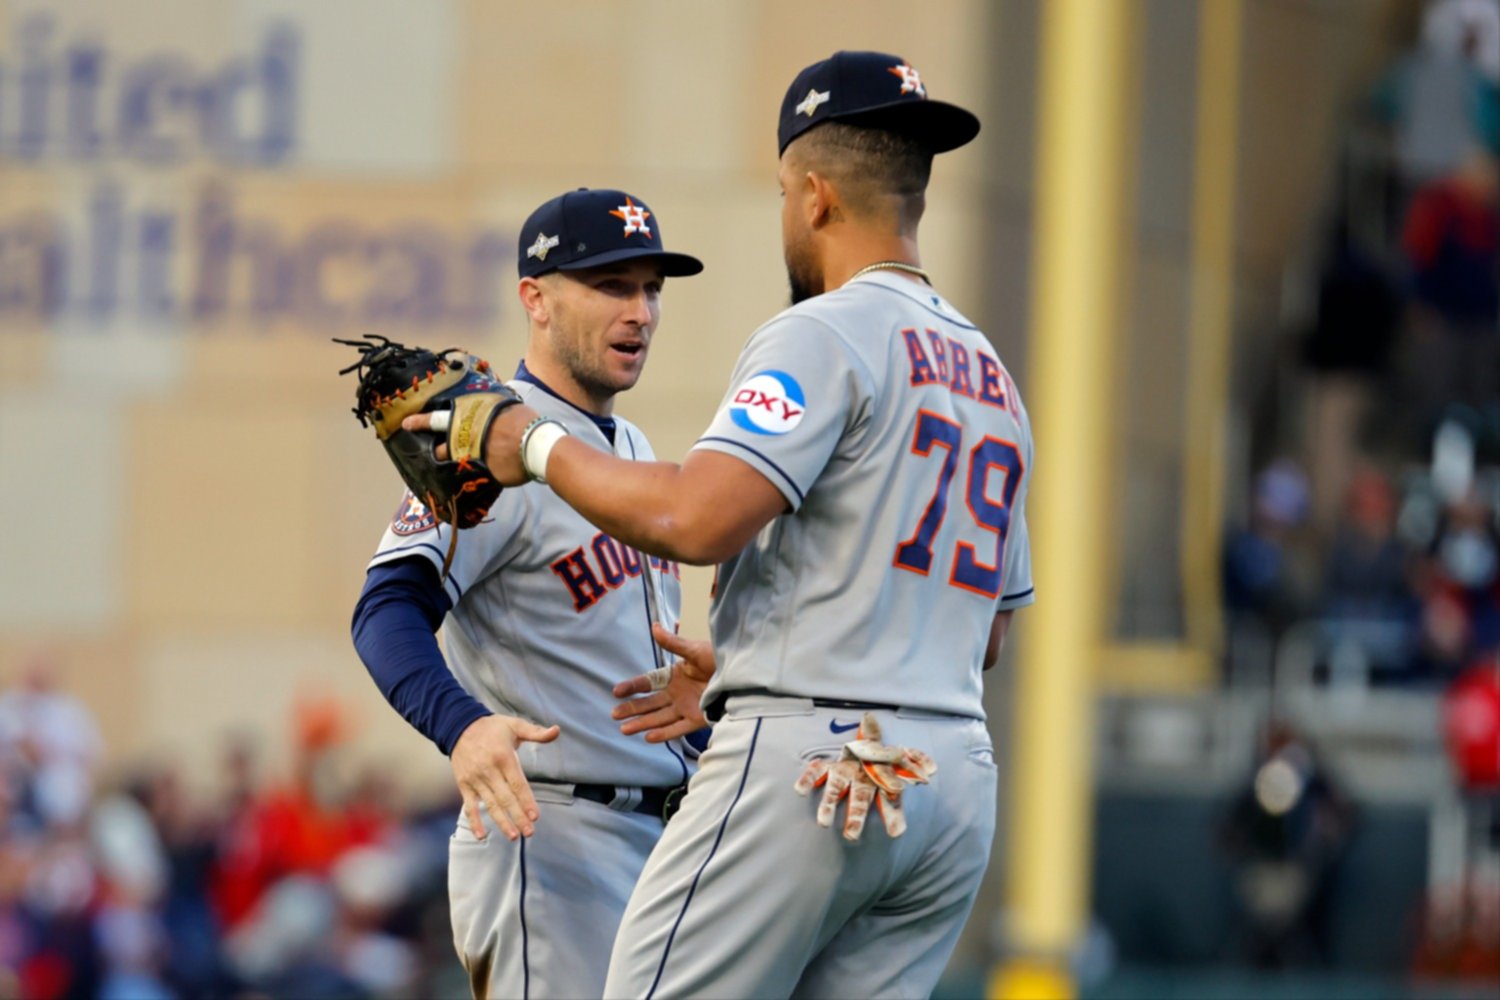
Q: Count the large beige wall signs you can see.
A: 1